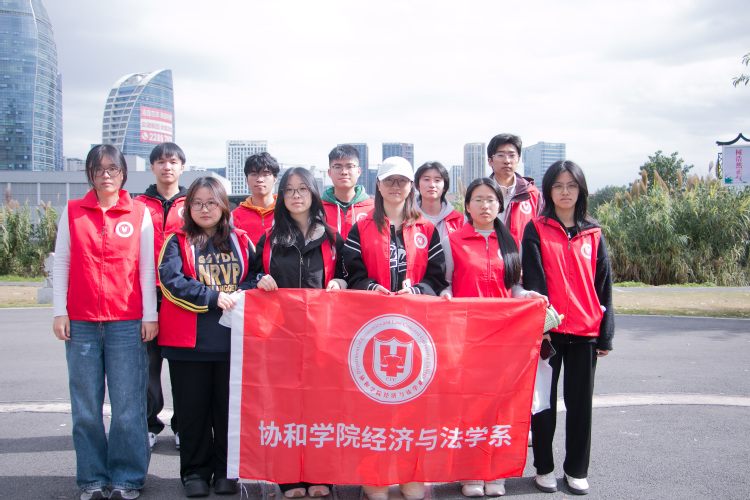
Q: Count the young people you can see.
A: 11